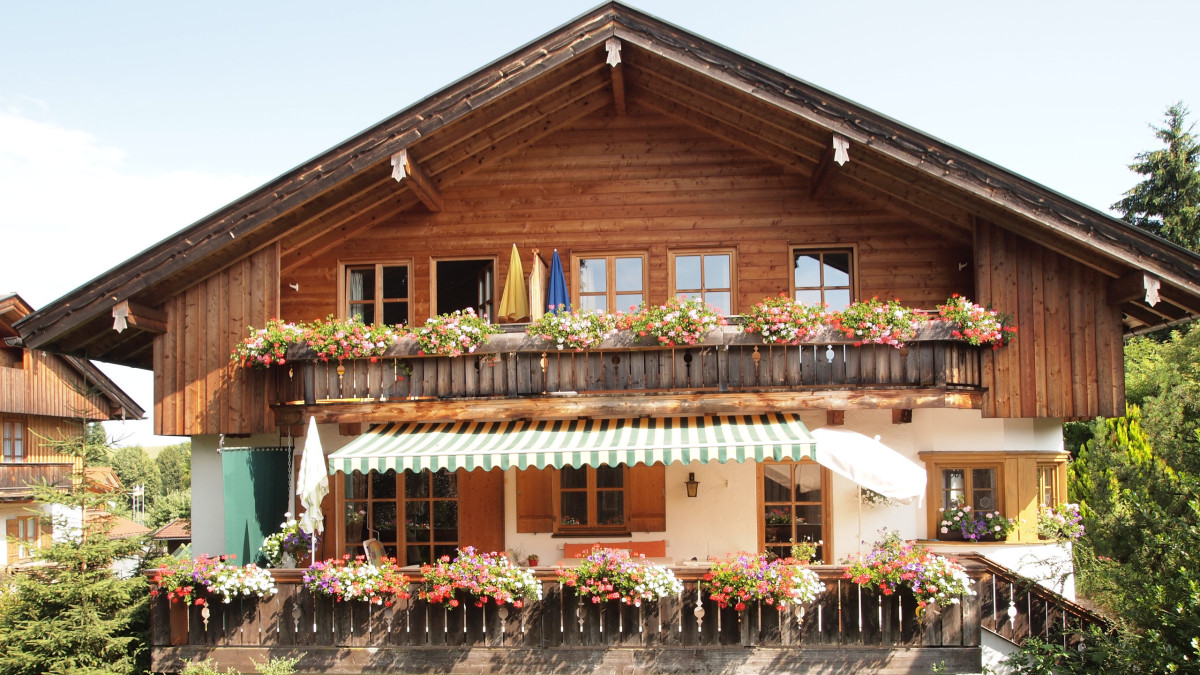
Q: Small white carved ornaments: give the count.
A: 5